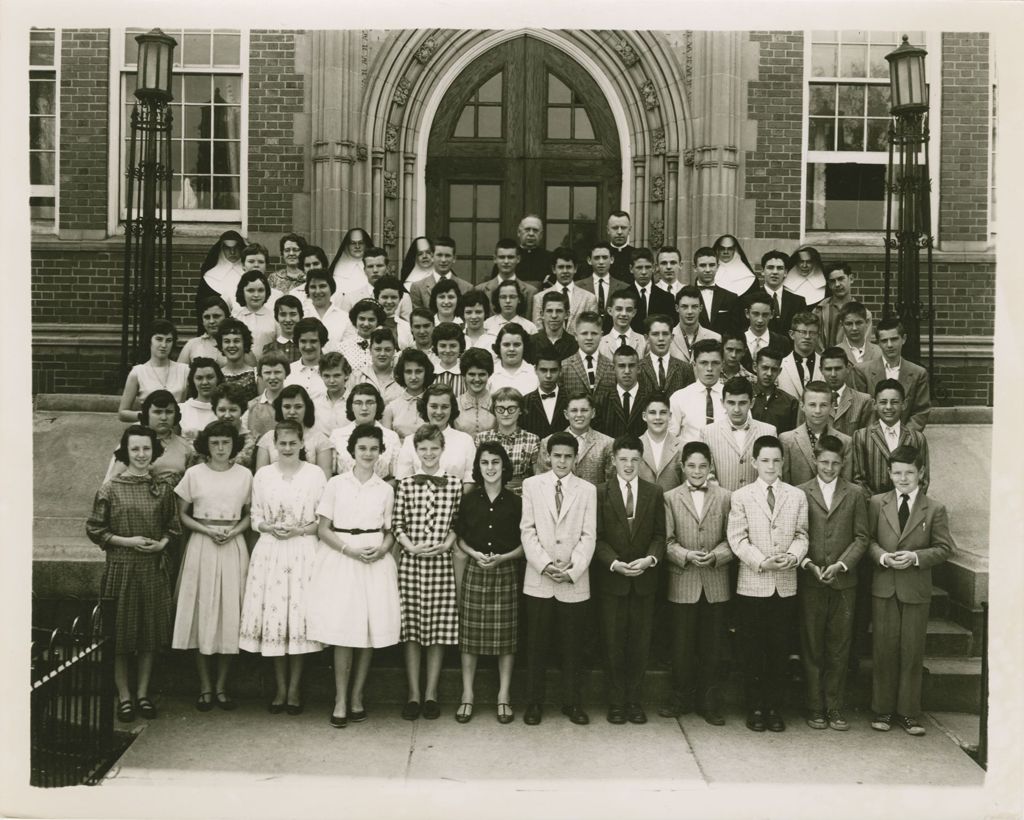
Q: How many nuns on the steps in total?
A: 5